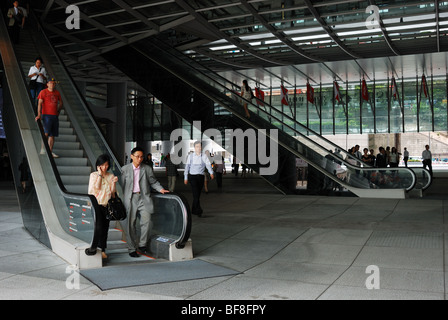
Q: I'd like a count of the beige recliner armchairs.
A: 0